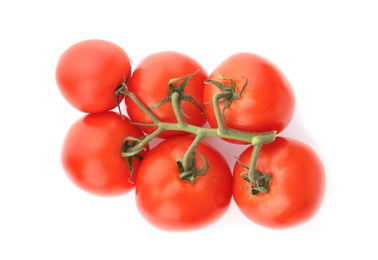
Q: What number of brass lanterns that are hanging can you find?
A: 0